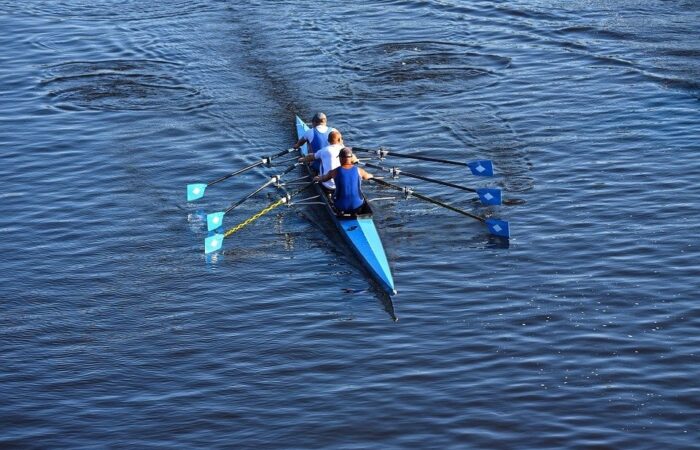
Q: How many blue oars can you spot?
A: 6